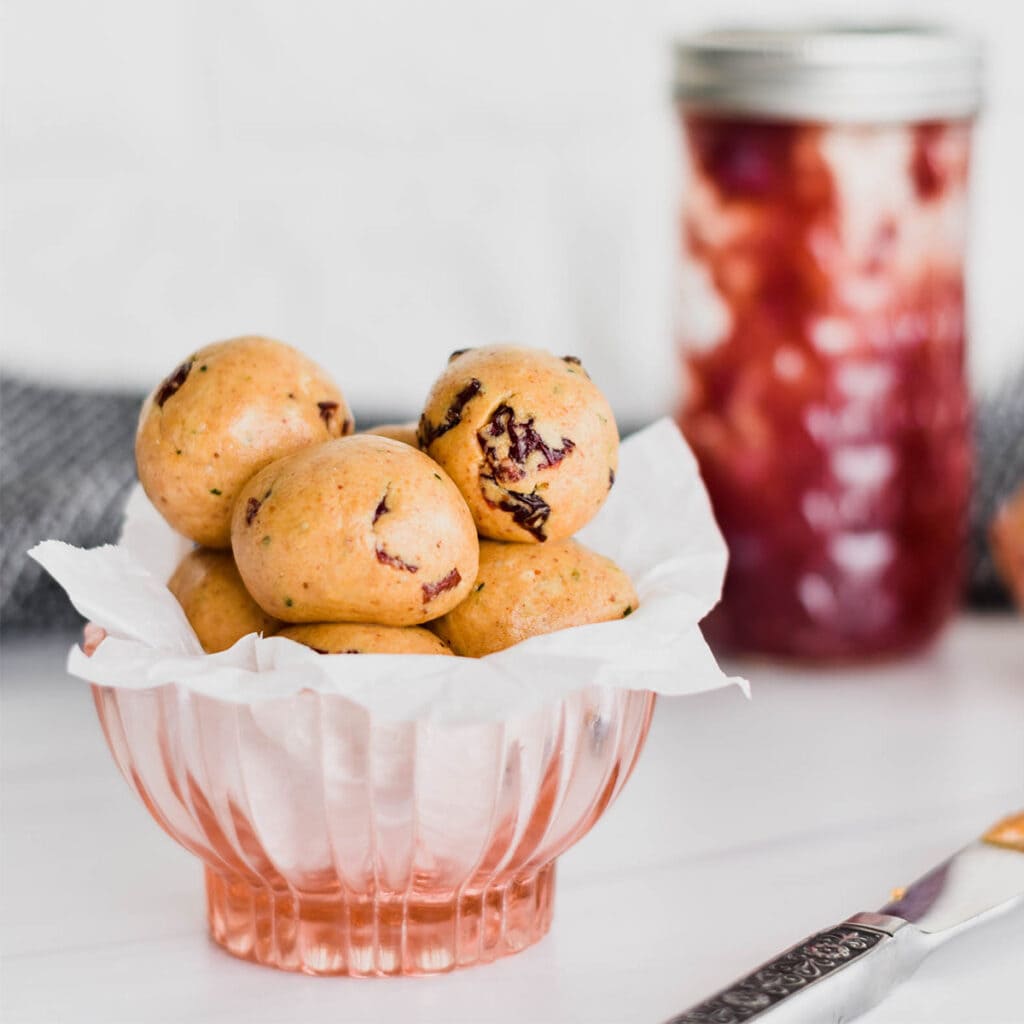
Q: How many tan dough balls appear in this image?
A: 7